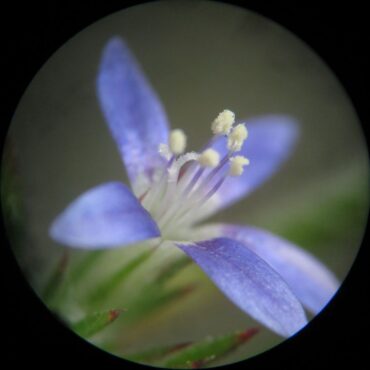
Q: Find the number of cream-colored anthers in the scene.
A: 5